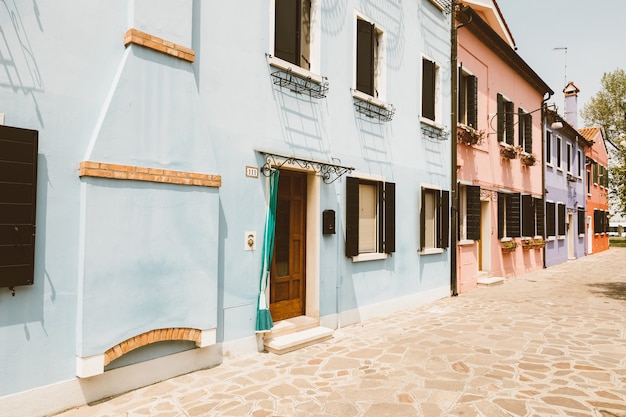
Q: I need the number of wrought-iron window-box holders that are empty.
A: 3